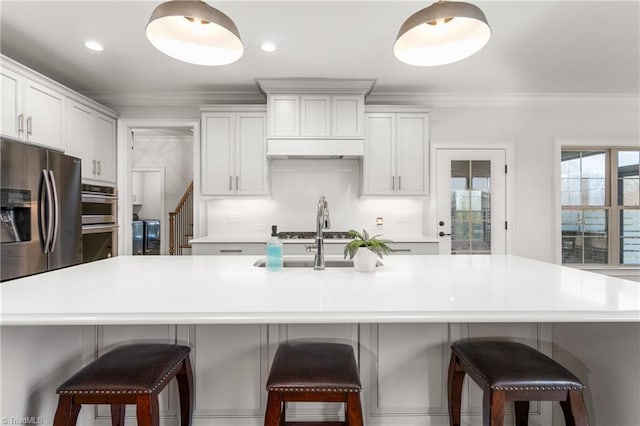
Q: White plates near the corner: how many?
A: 0